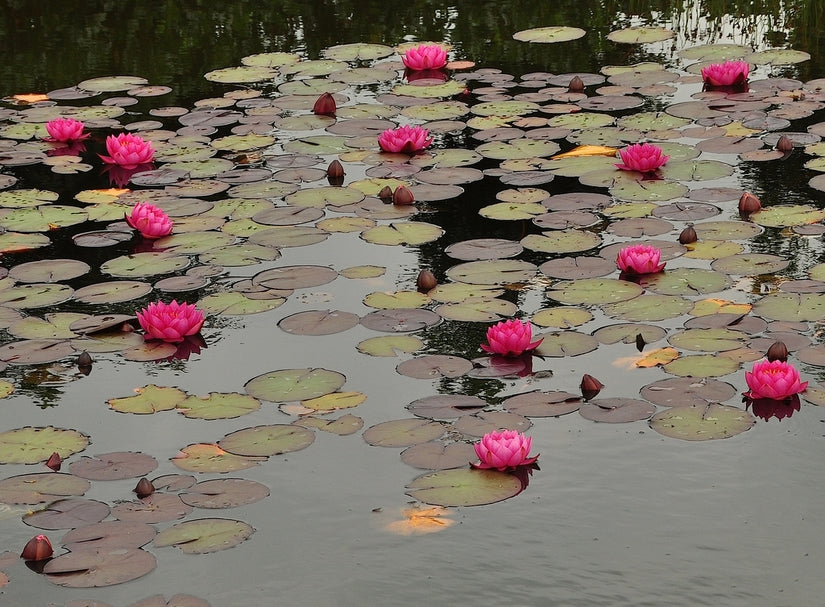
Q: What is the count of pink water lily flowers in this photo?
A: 12